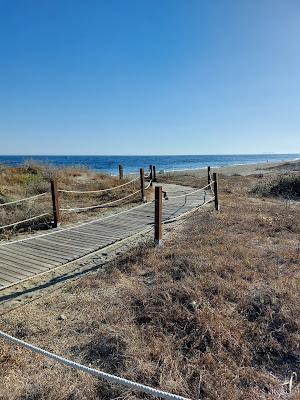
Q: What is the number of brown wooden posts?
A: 8